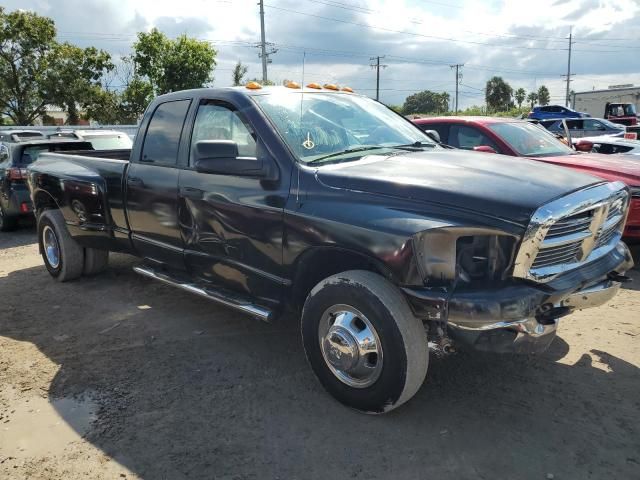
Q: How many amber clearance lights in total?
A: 5